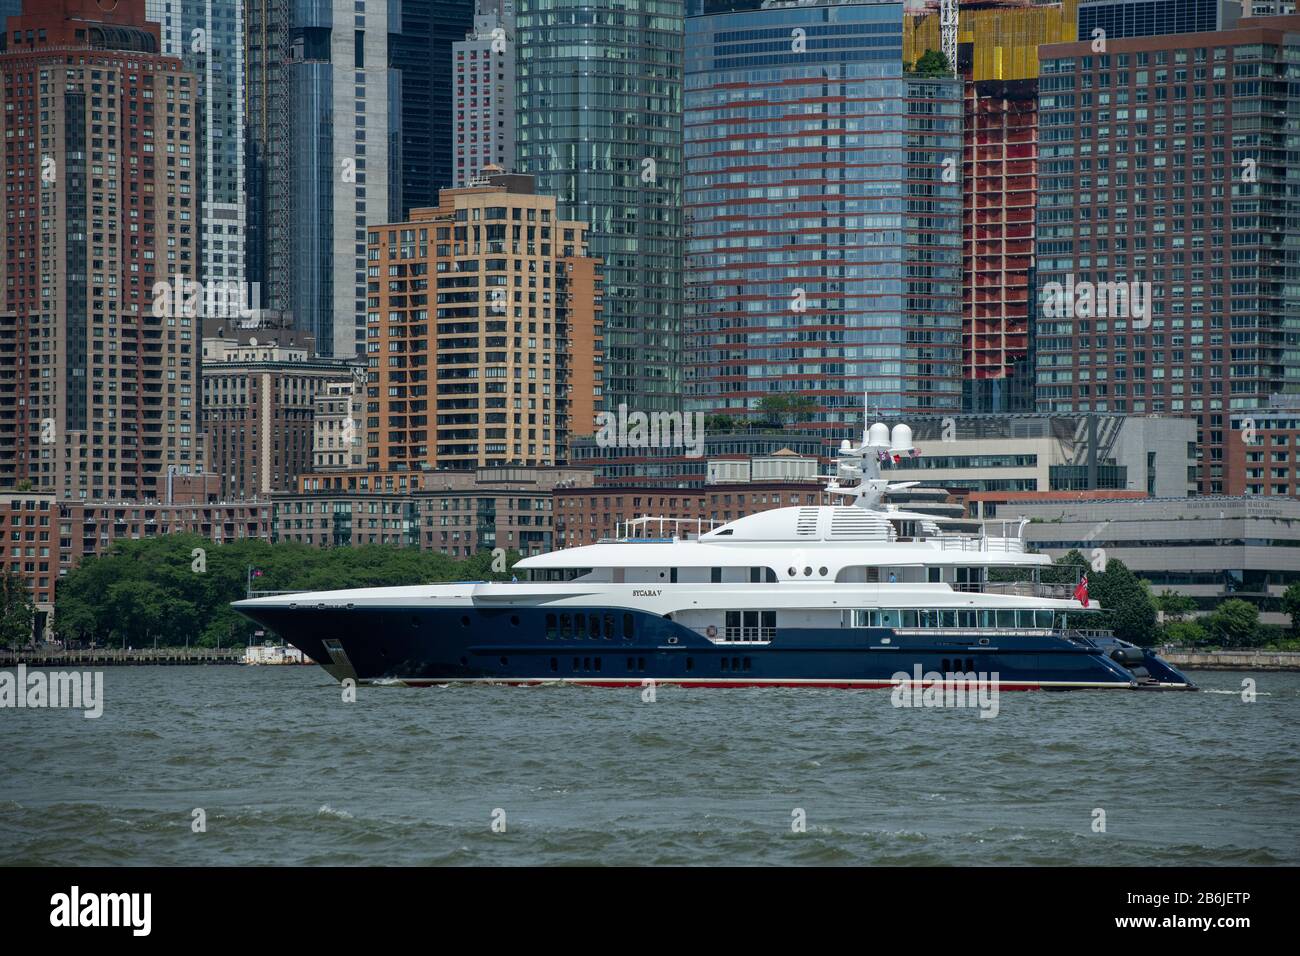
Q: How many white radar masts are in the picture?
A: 1